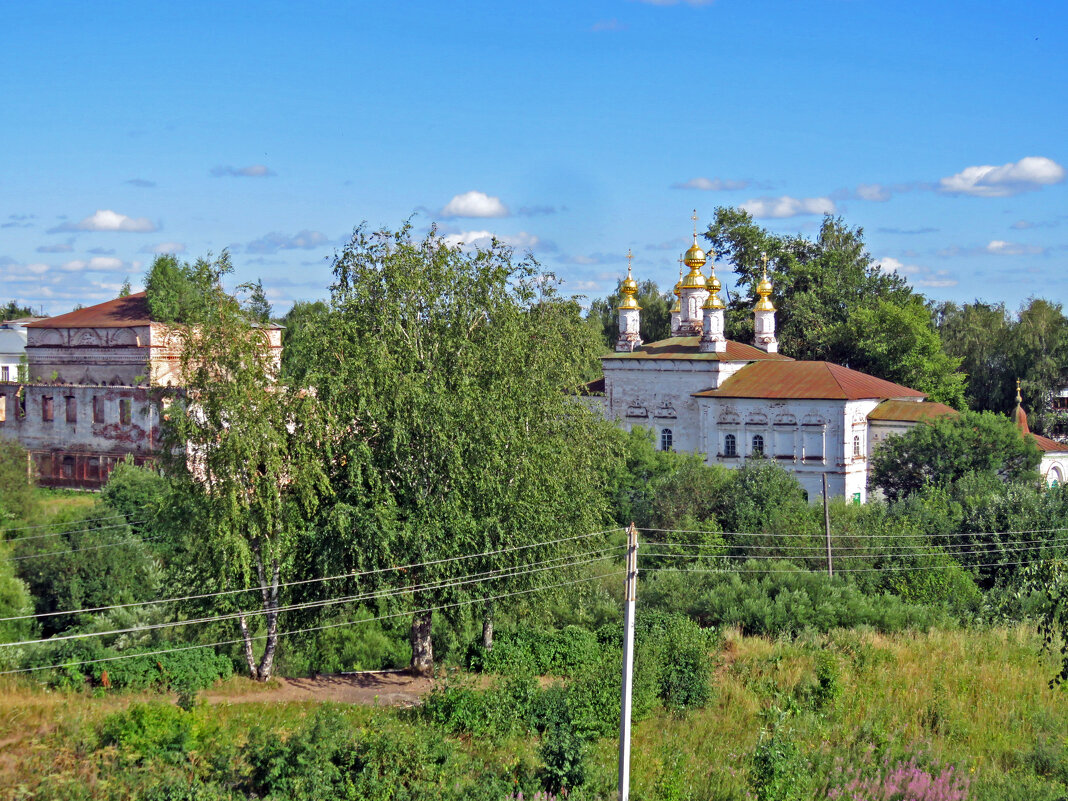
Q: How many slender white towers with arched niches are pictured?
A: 5